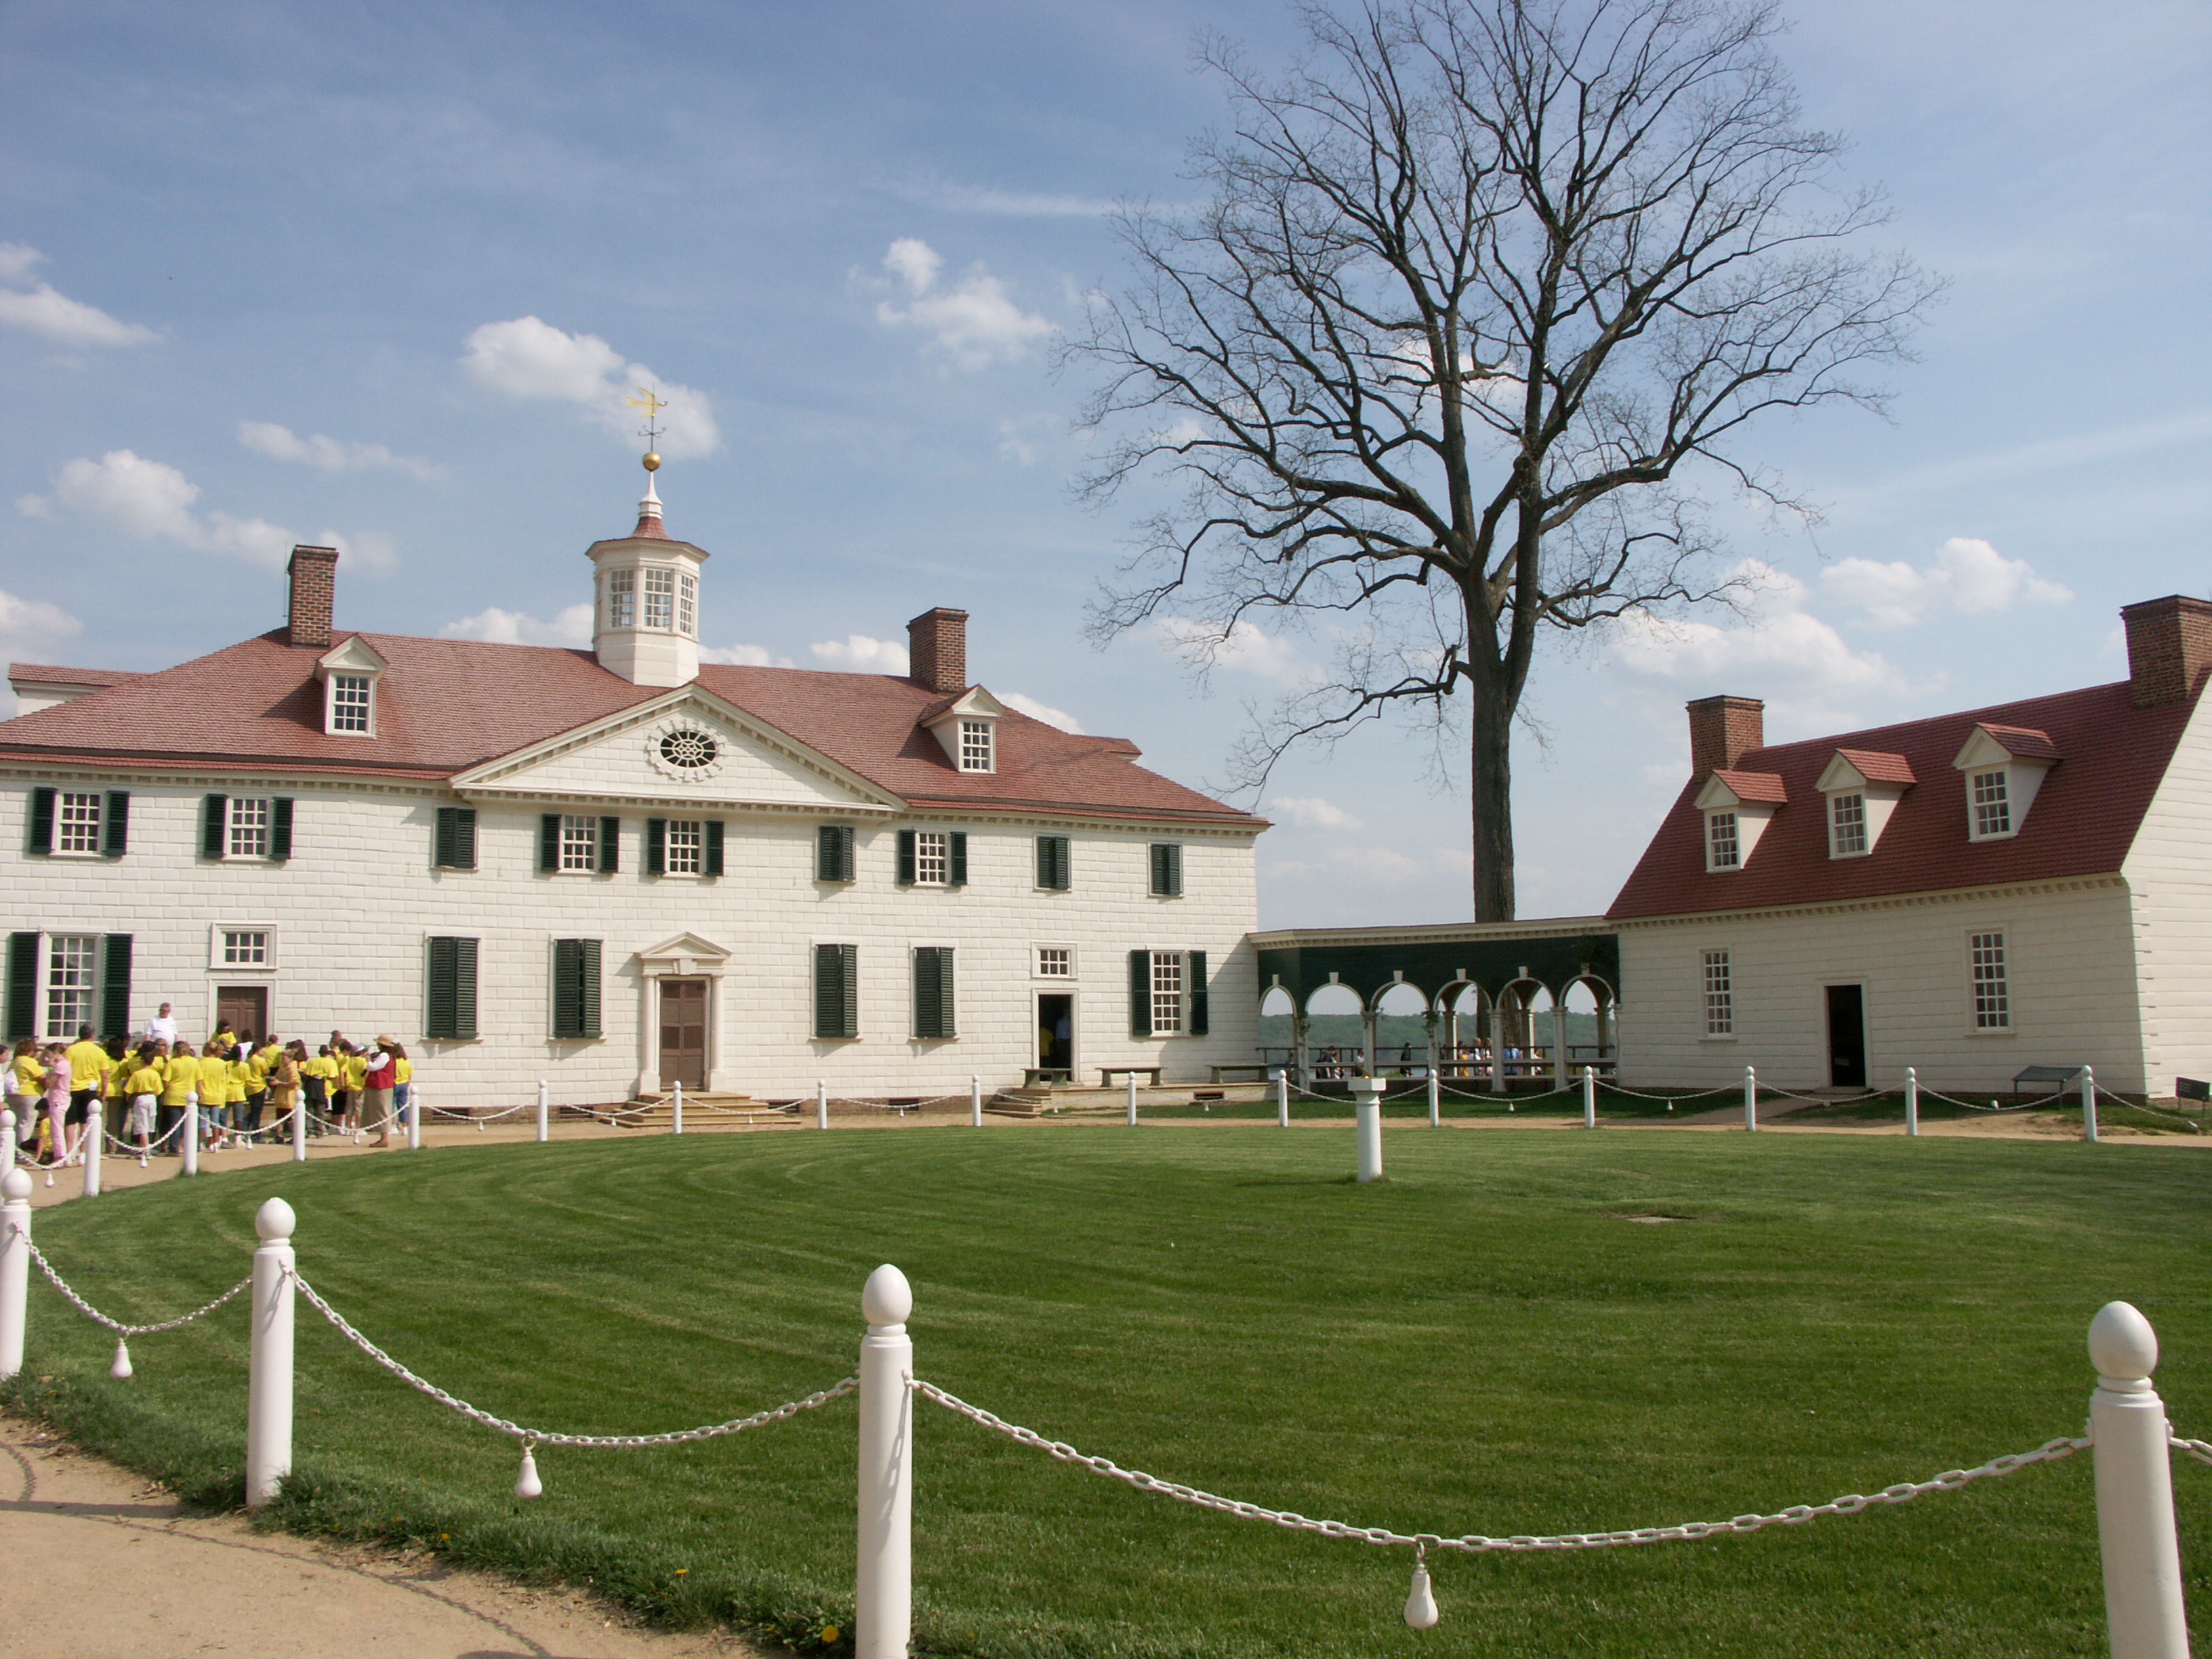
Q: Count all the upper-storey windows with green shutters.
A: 9